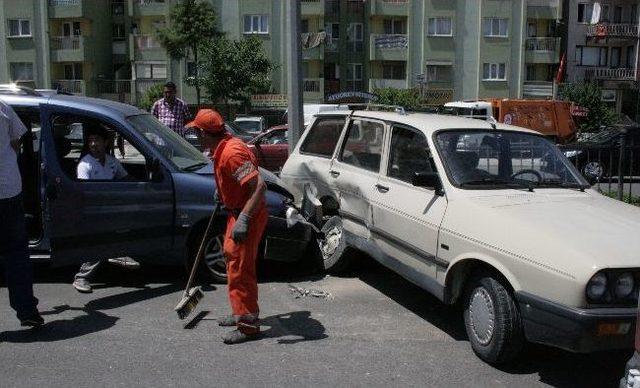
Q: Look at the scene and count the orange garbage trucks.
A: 1